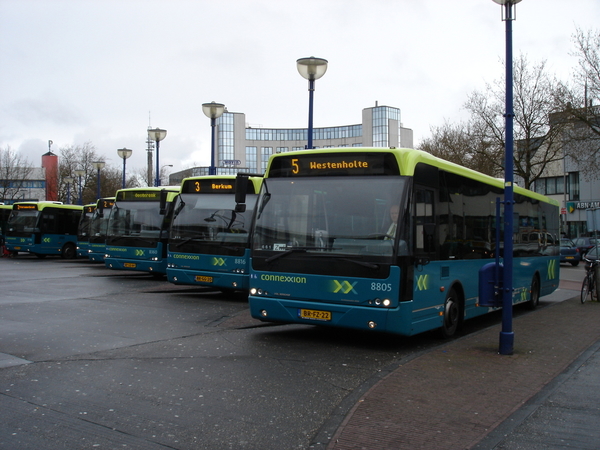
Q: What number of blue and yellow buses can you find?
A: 7